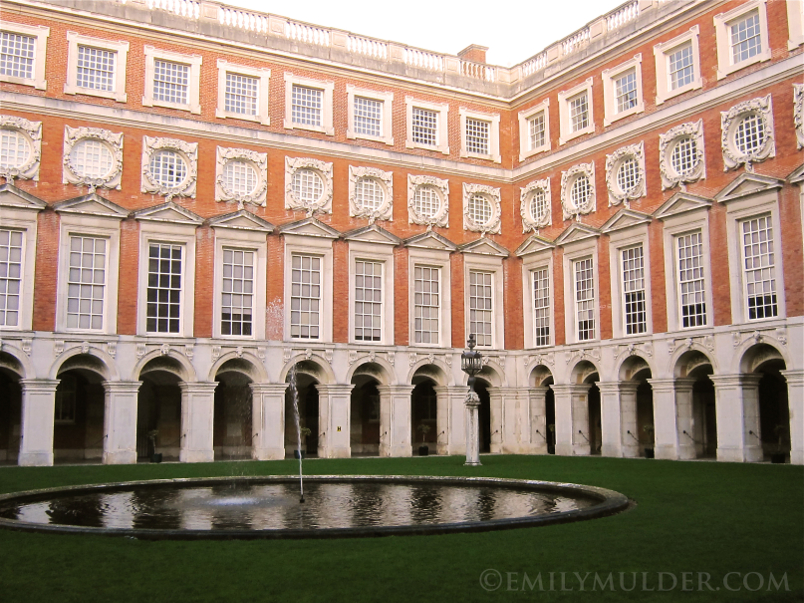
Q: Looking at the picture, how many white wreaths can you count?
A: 14